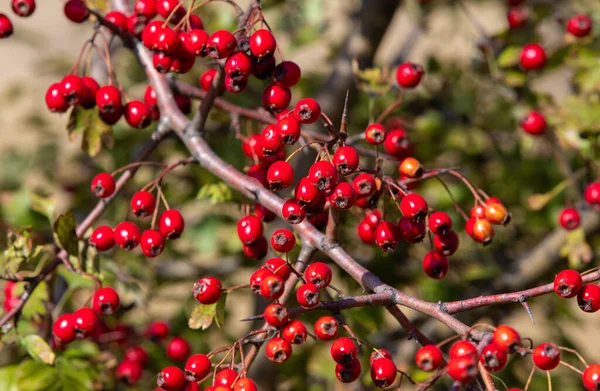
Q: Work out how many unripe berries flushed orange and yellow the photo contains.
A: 3